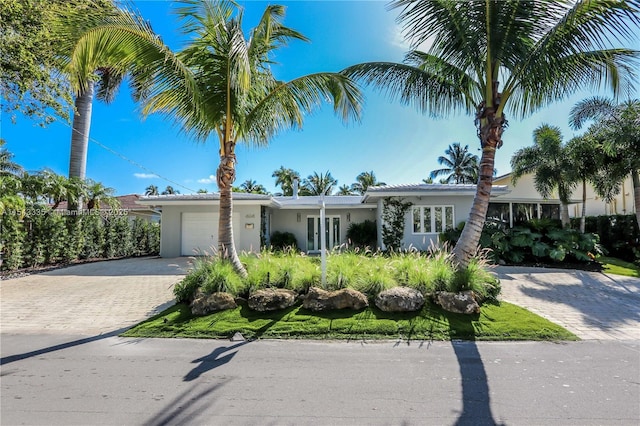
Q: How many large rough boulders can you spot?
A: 5